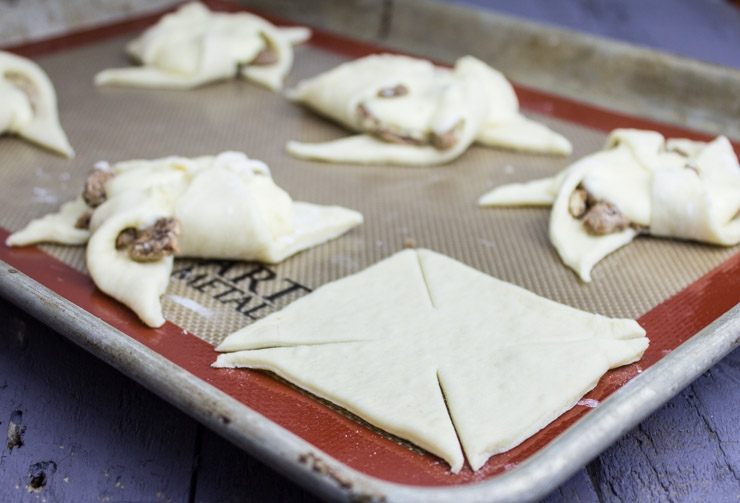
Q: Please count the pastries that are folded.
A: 5